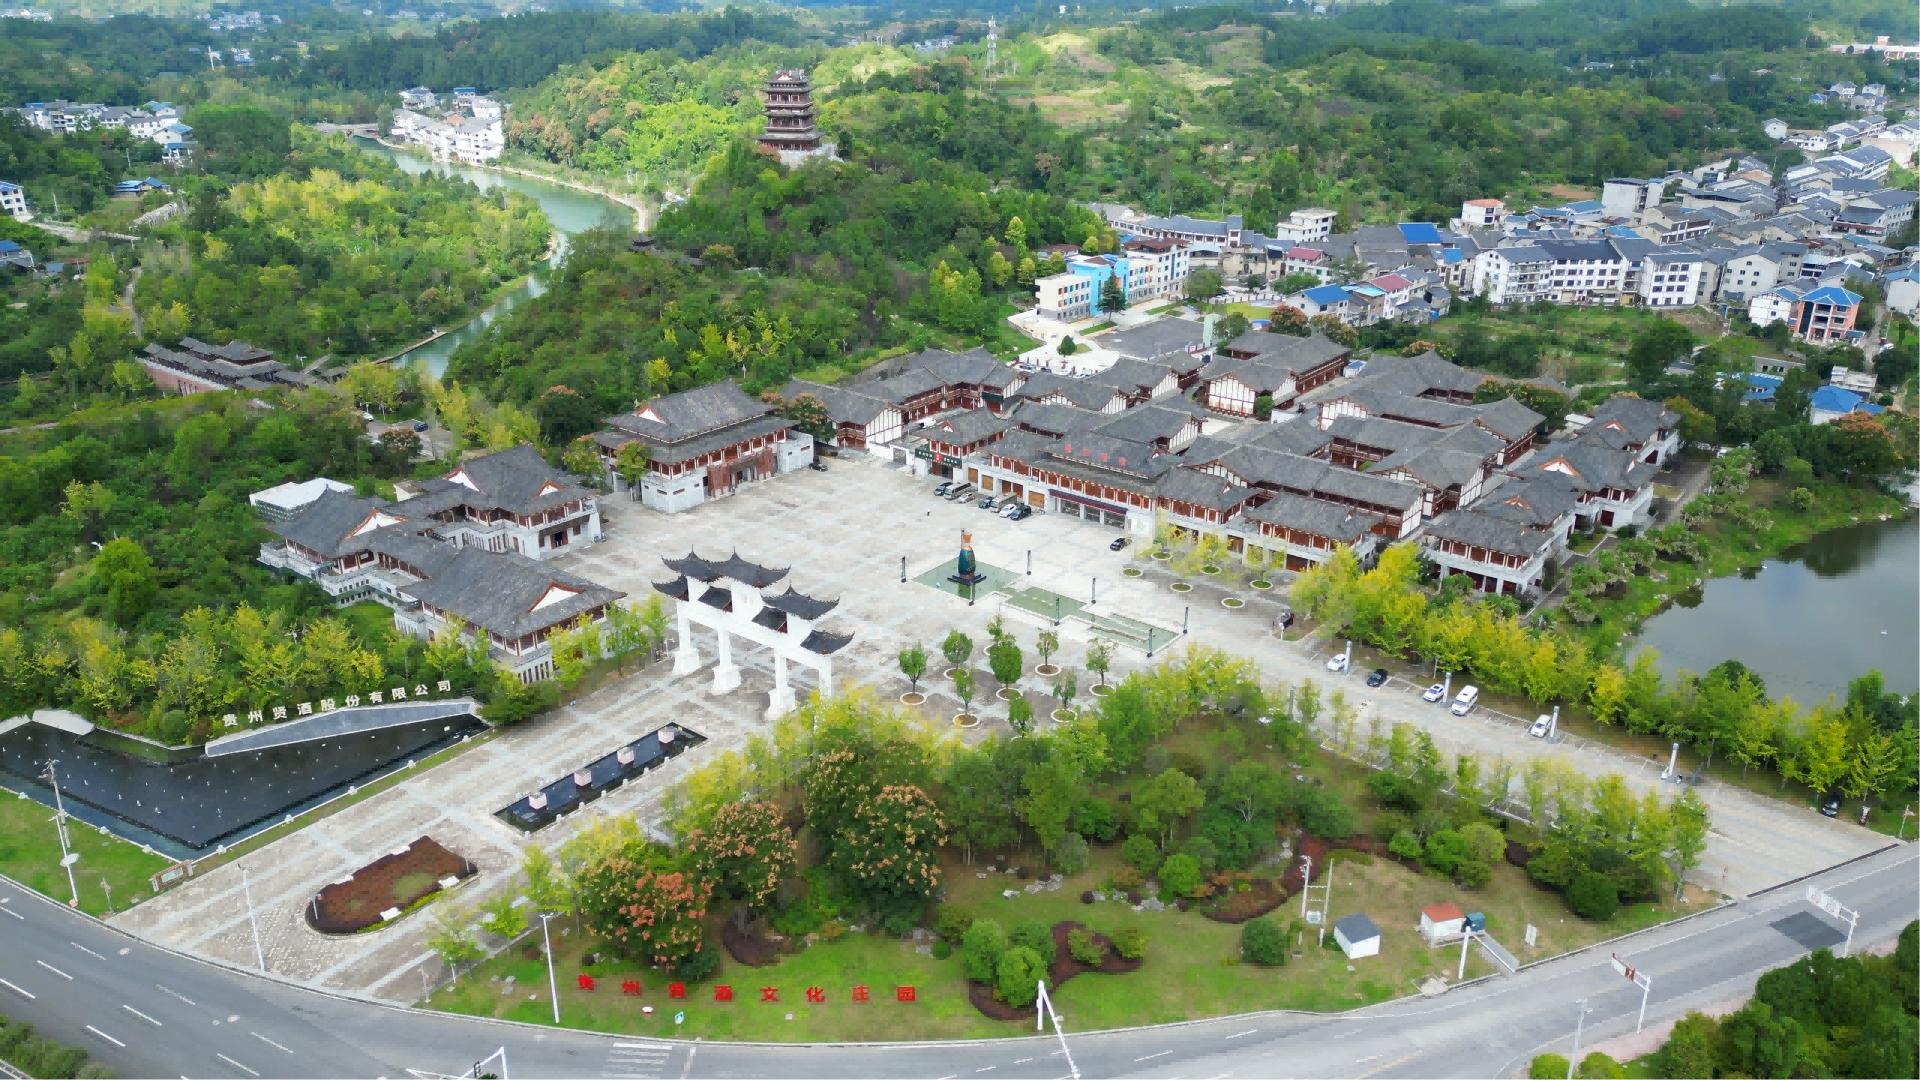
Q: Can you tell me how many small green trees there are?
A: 9